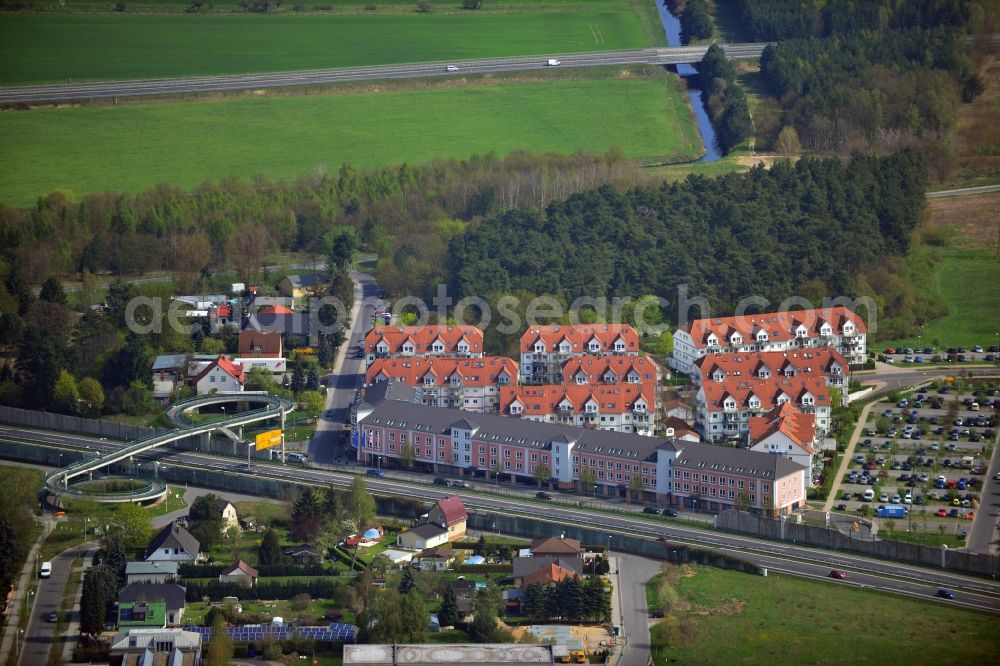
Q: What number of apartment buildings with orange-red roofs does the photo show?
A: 9